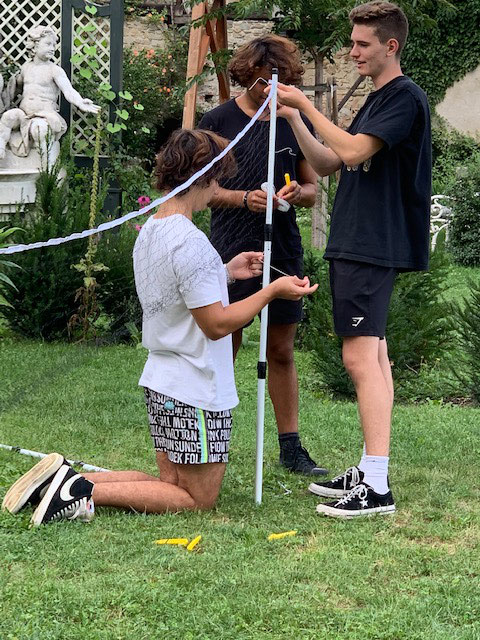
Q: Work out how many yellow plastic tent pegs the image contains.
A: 4